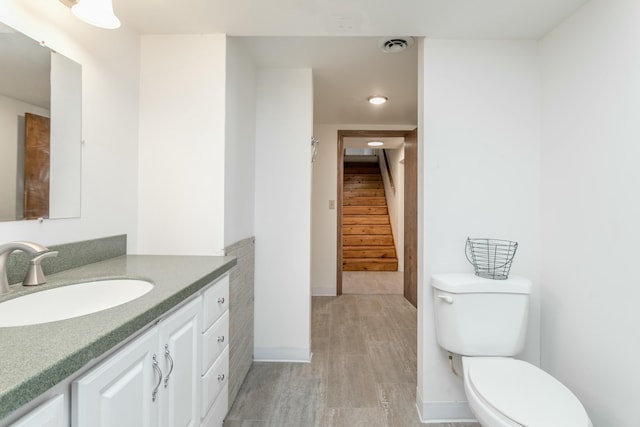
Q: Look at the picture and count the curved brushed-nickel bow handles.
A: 2